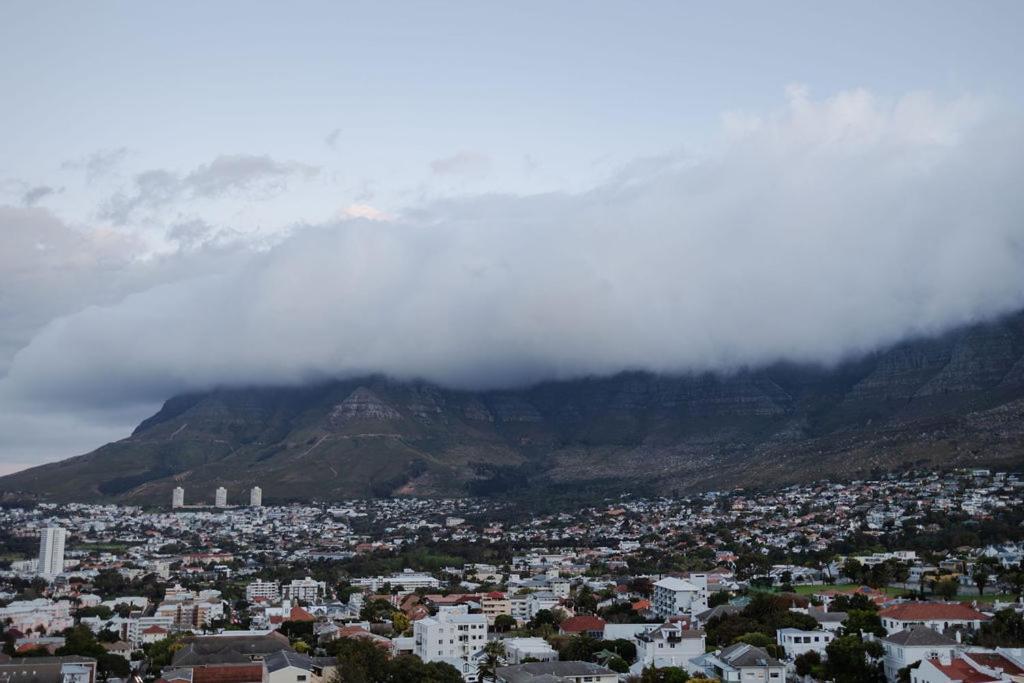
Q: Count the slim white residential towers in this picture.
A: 4